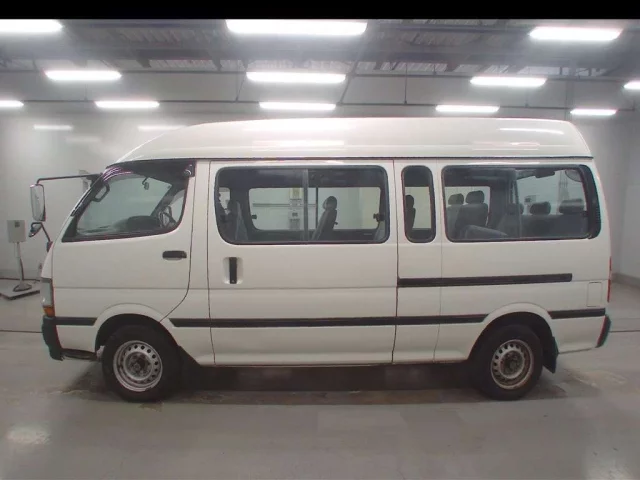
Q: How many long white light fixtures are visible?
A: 12